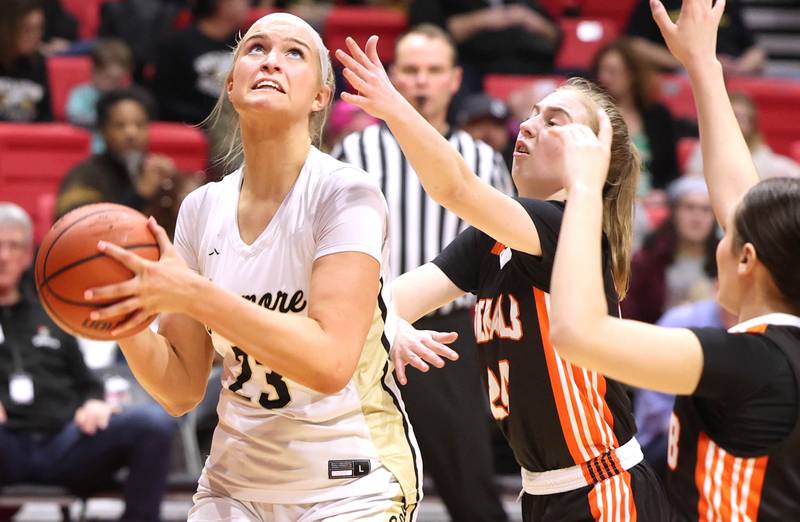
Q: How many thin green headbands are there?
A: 0